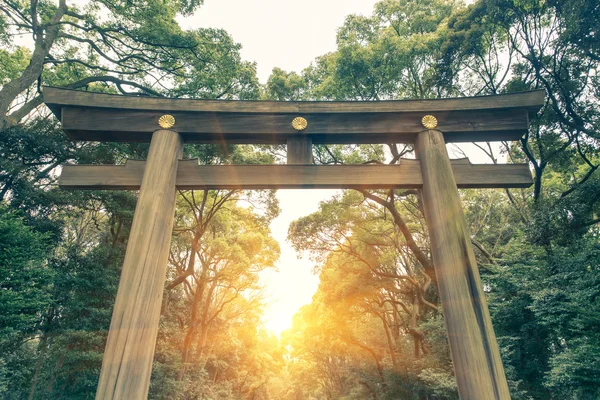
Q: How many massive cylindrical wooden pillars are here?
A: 2